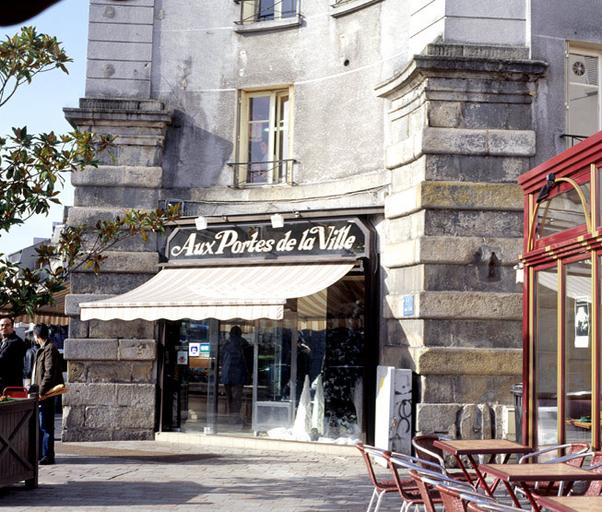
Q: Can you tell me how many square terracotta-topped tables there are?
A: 3